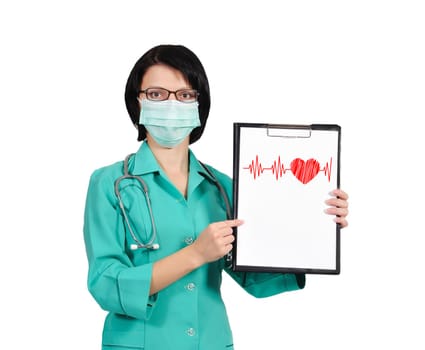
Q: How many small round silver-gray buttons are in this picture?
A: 3